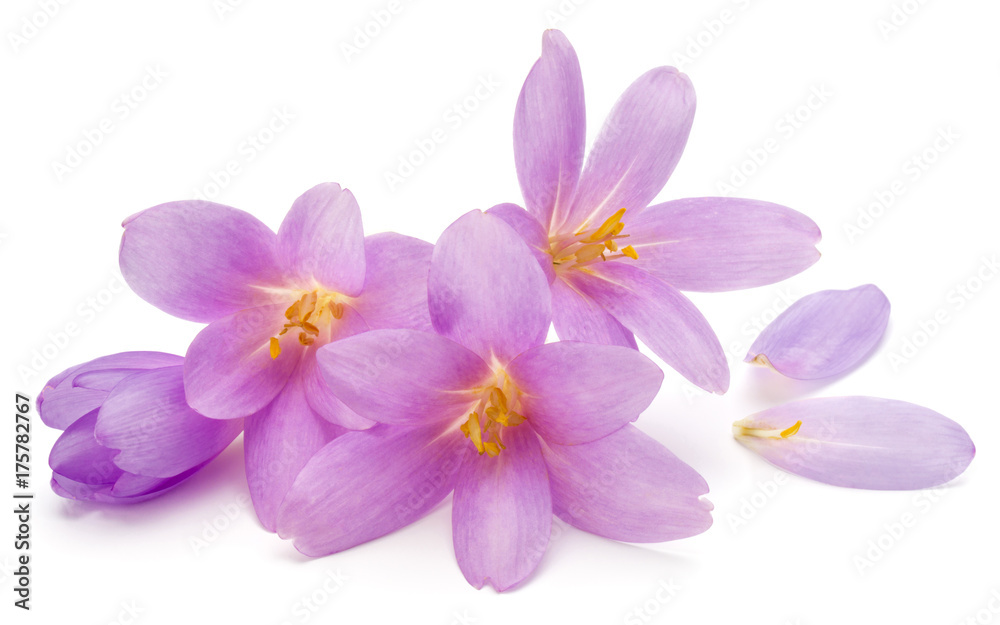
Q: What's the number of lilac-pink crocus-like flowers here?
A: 4